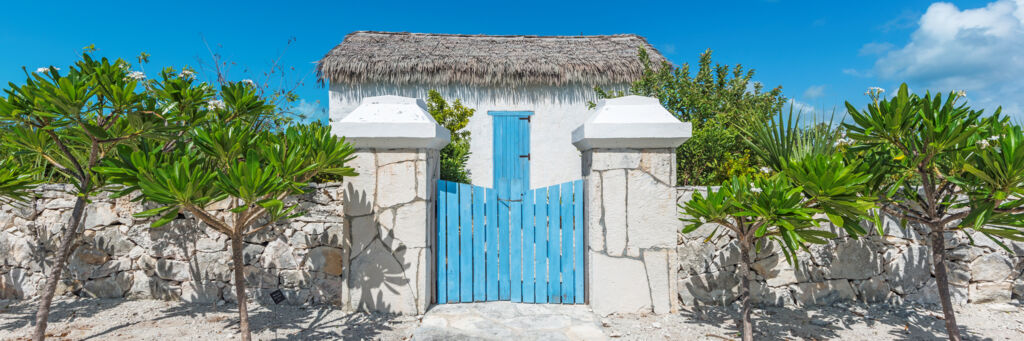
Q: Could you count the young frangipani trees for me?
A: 4